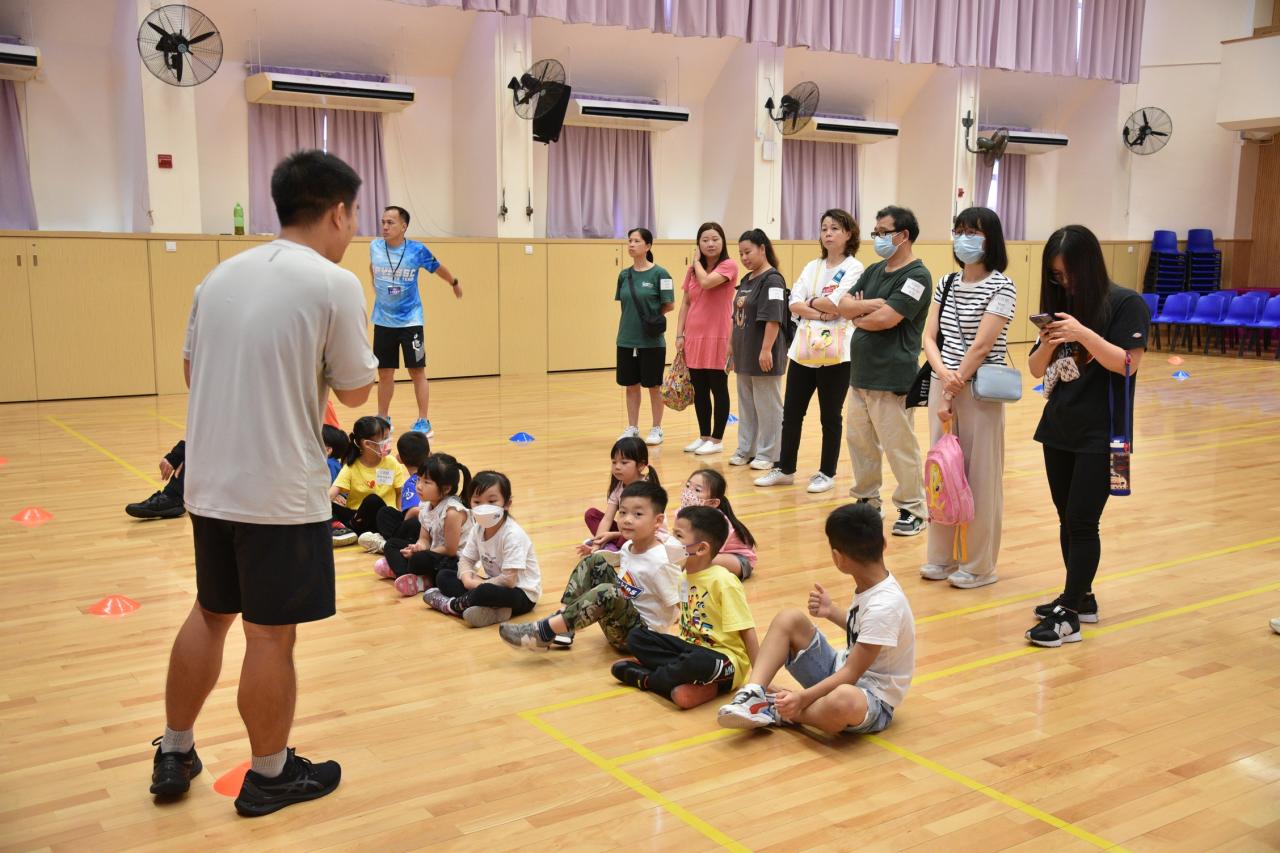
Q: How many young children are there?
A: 10